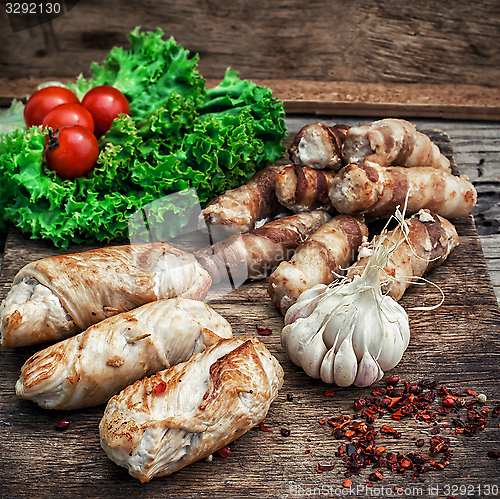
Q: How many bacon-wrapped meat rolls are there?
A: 8